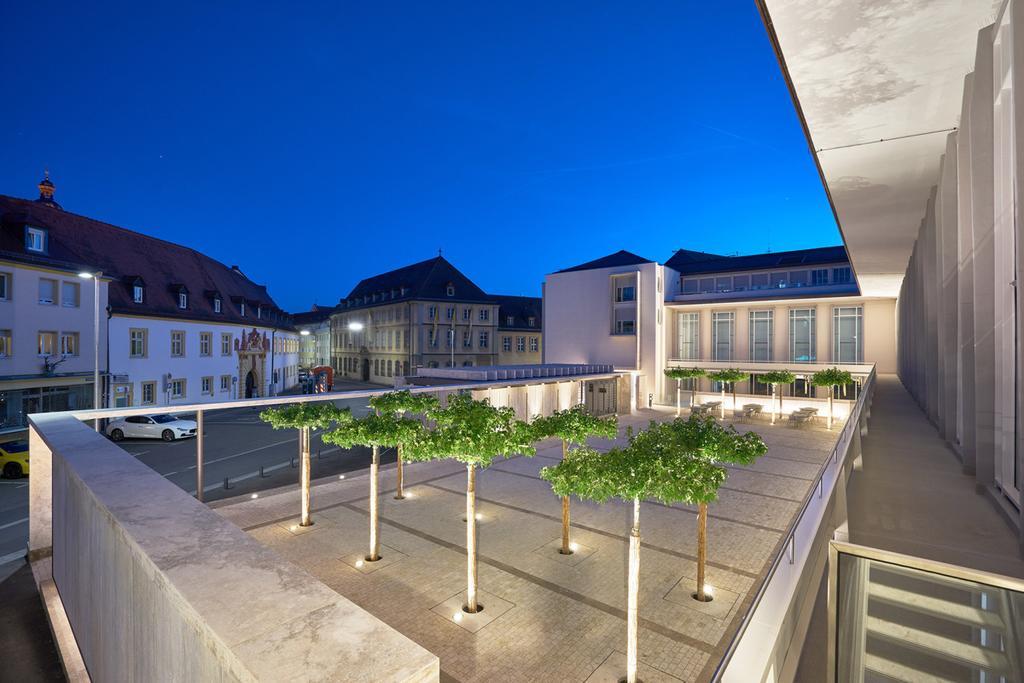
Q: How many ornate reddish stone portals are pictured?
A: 1